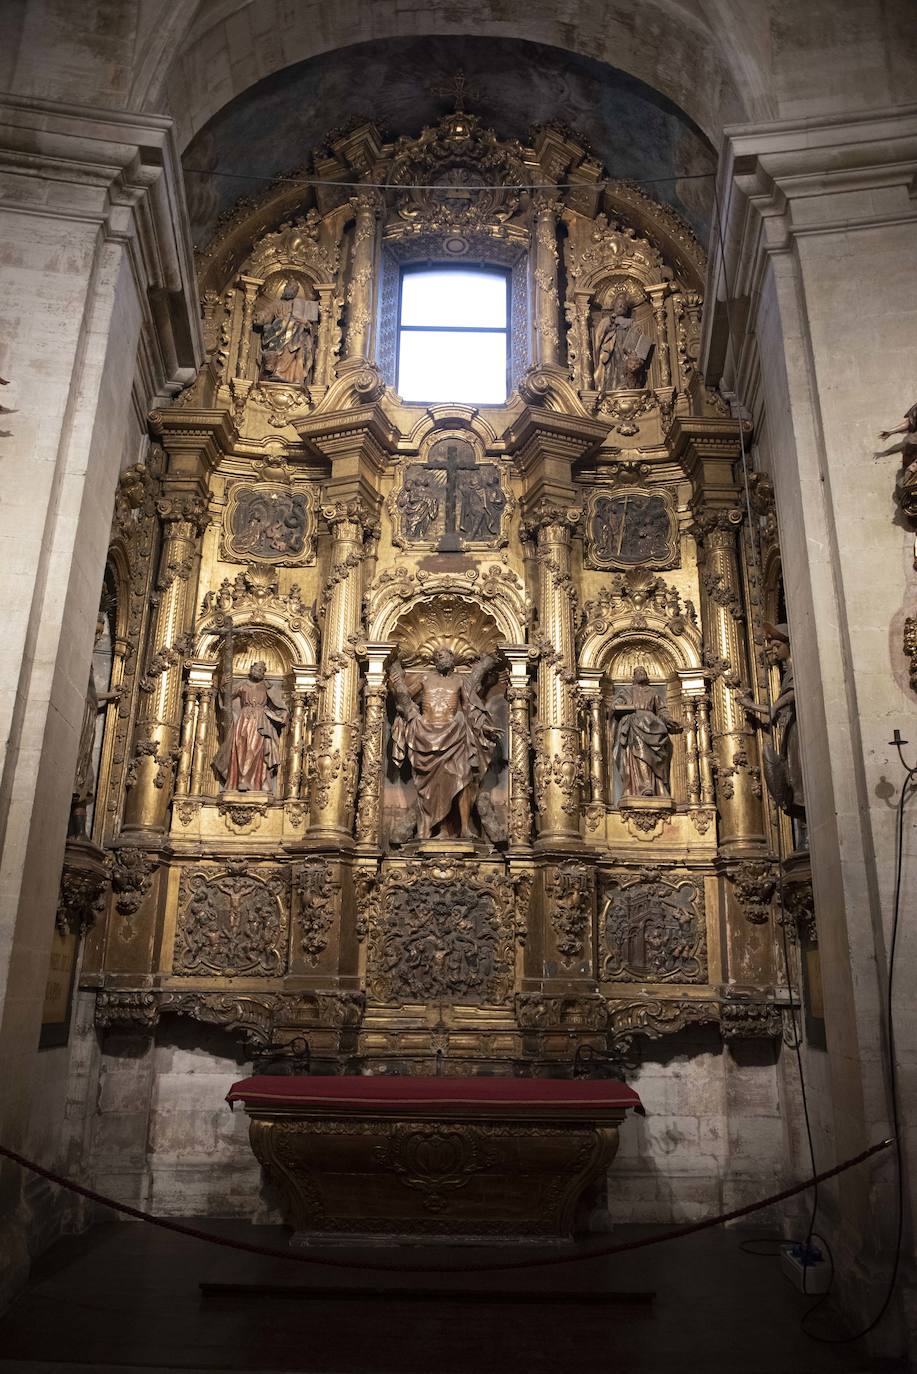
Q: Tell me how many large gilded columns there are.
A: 4